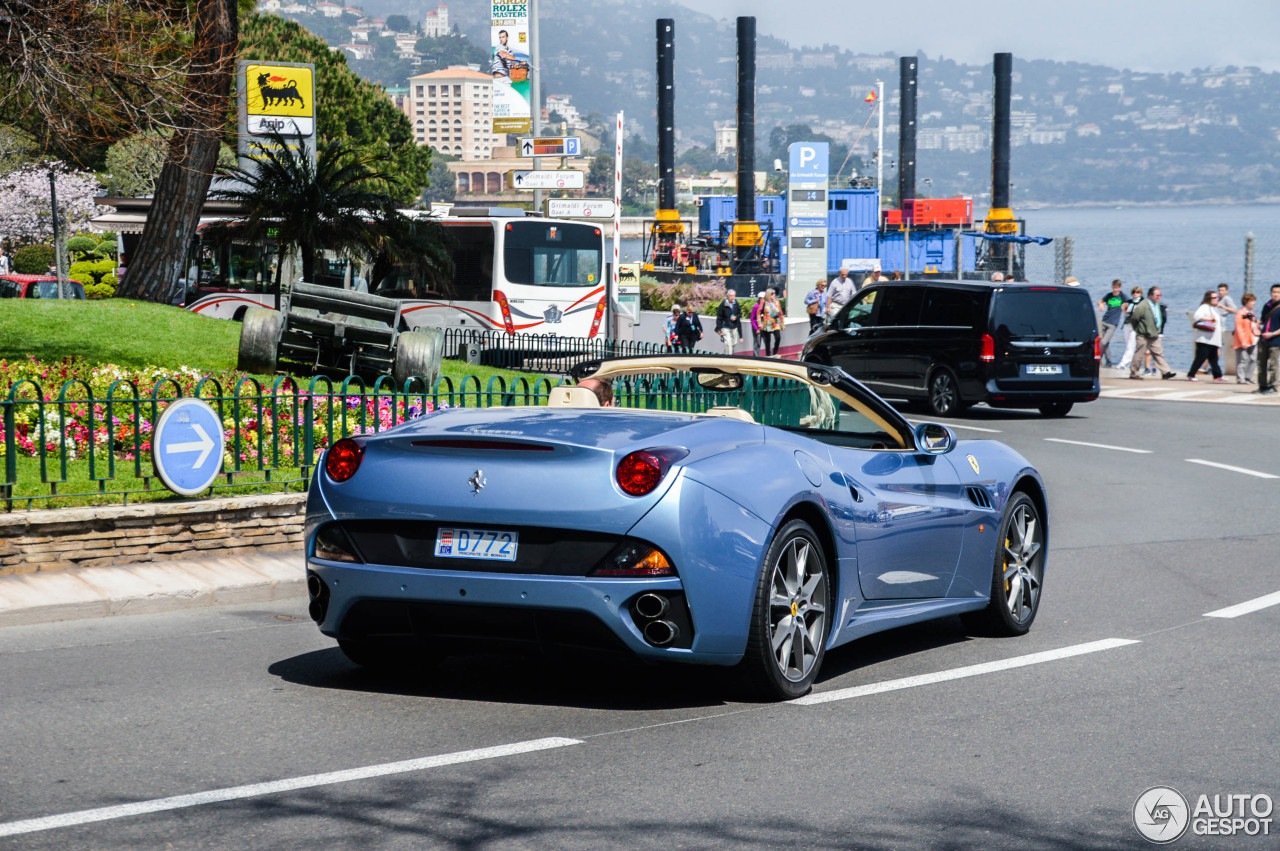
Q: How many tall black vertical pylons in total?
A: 4